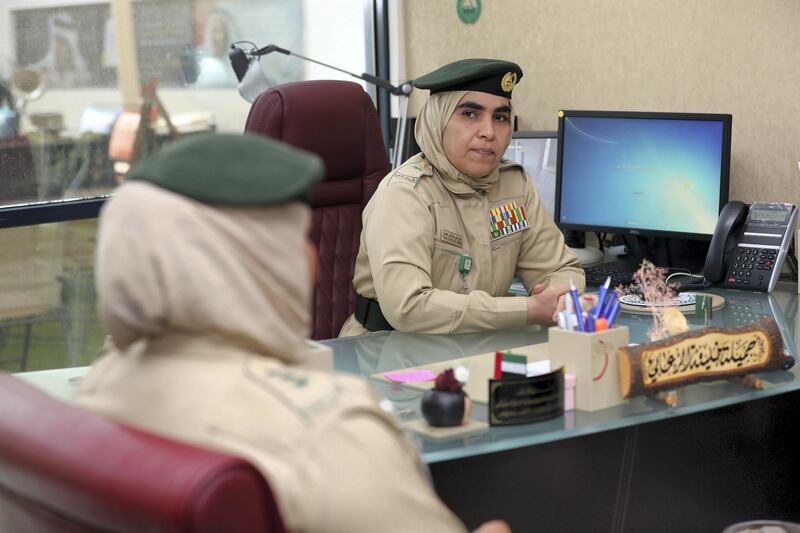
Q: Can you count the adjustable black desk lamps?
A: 1